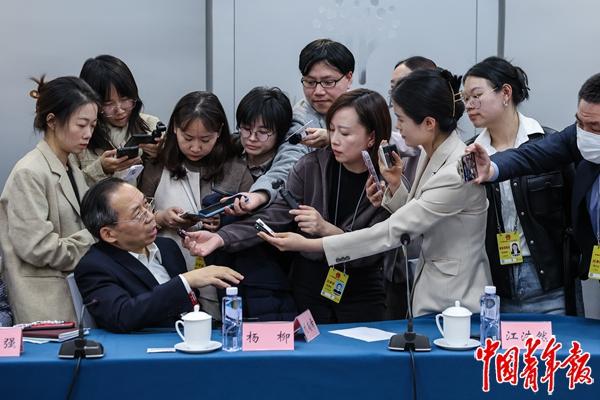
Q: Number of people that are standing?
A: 10